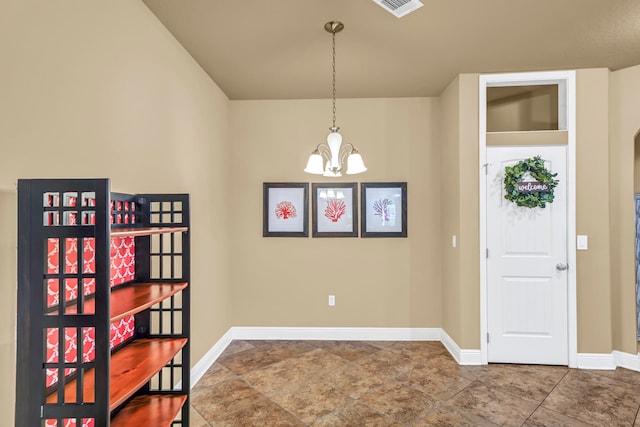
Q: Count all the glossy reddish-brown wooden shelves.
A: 4